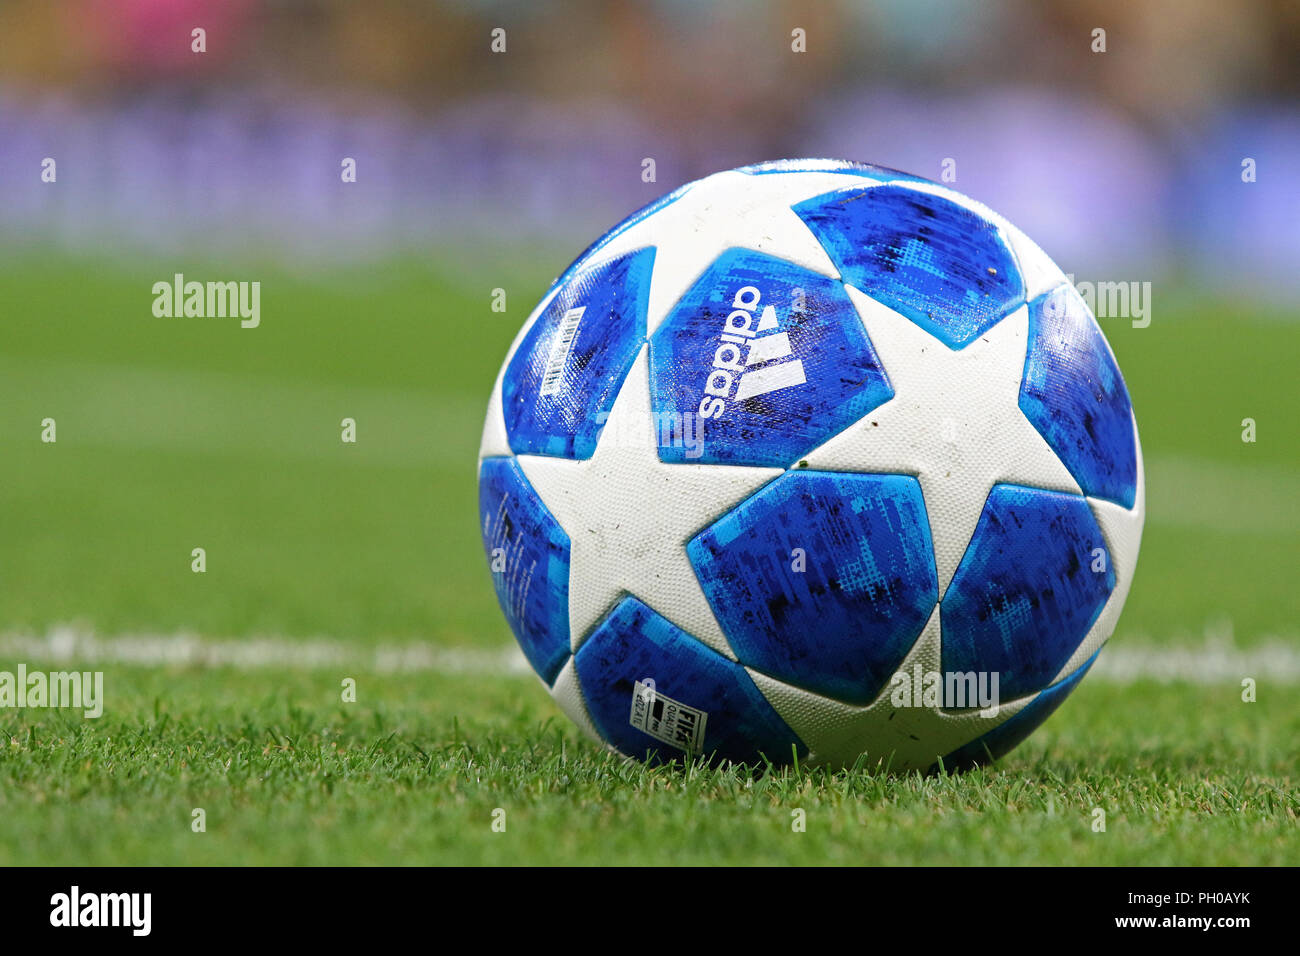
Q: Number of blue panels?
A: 11